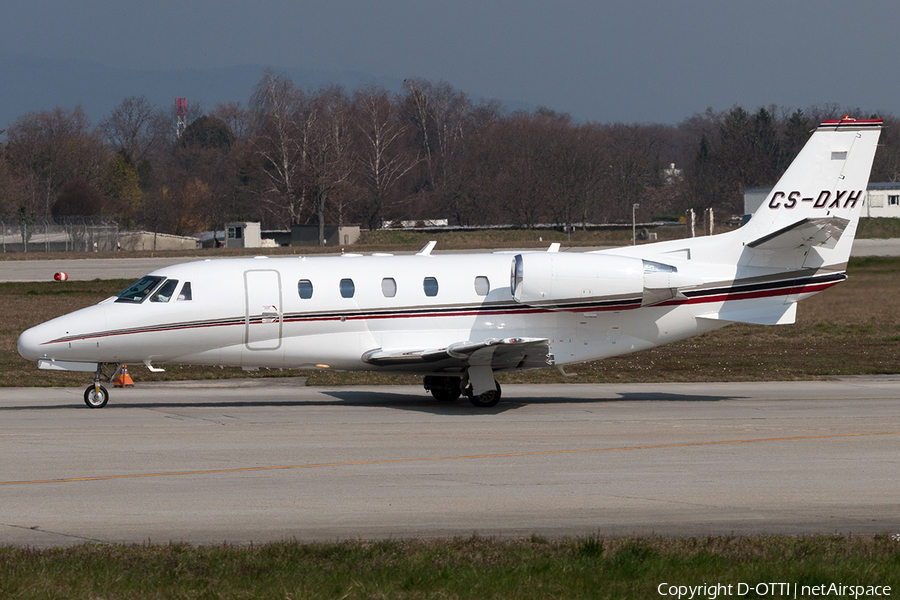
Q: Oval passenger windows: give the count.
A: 5